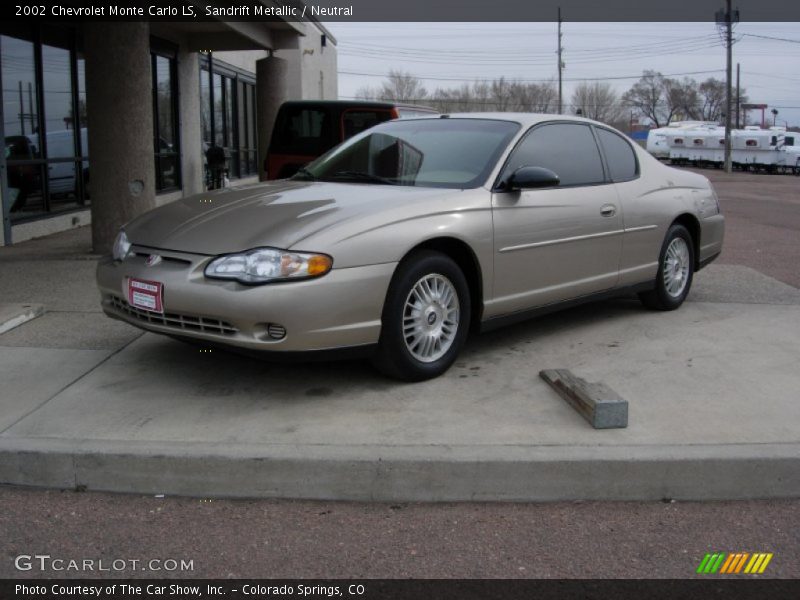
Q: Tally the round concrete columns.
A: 2